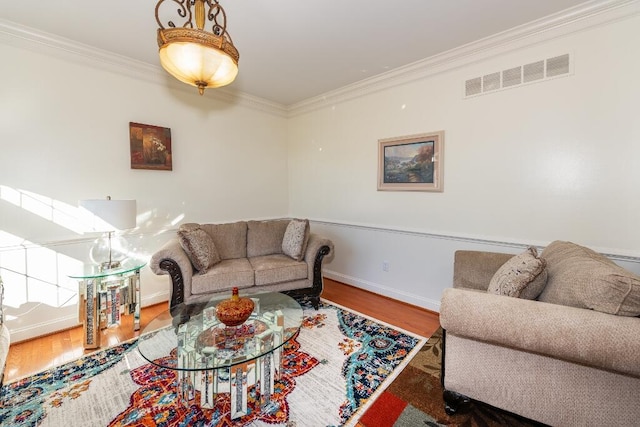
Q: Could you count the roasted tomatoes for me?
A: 0